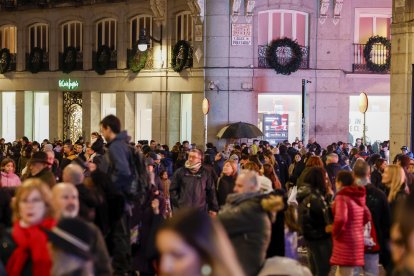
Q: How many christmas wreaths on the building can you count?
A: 8